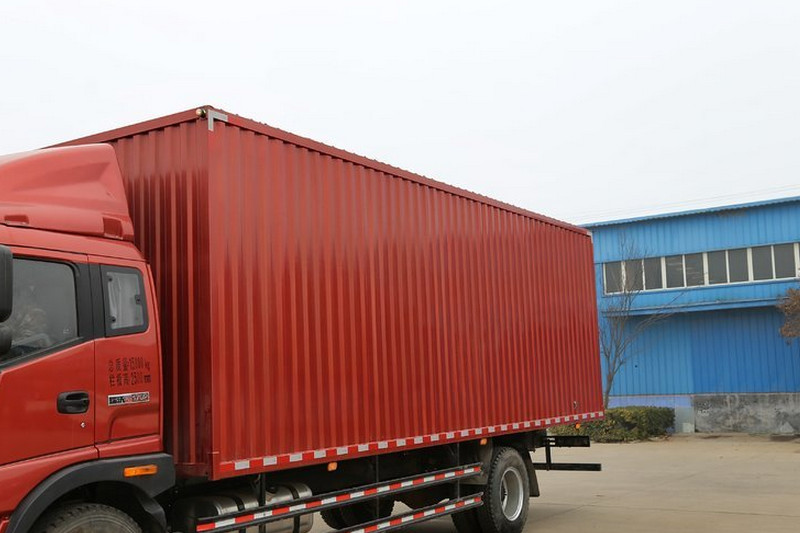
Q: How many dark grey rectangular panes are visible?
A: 9